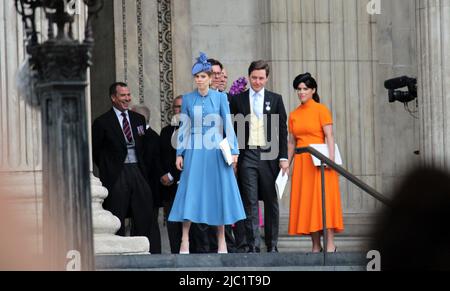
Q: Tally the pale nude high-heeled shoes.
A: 2